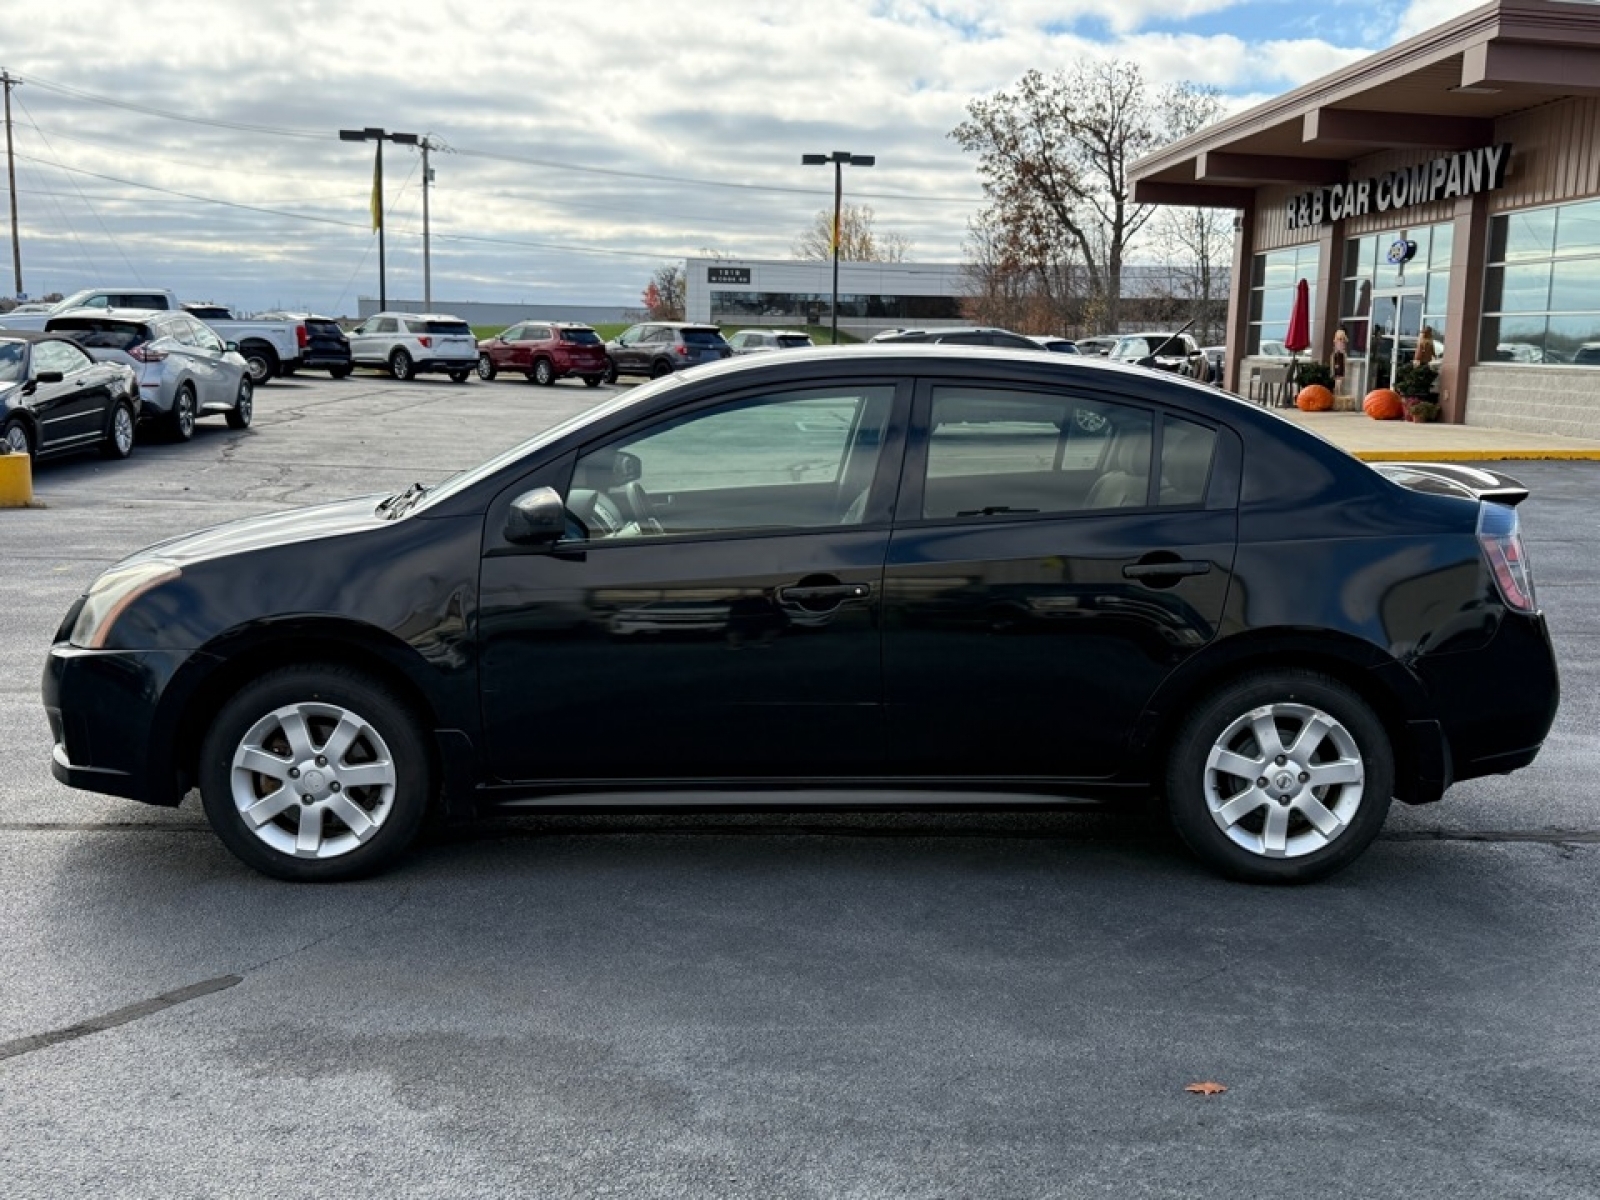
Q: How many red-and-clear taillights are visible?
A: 1